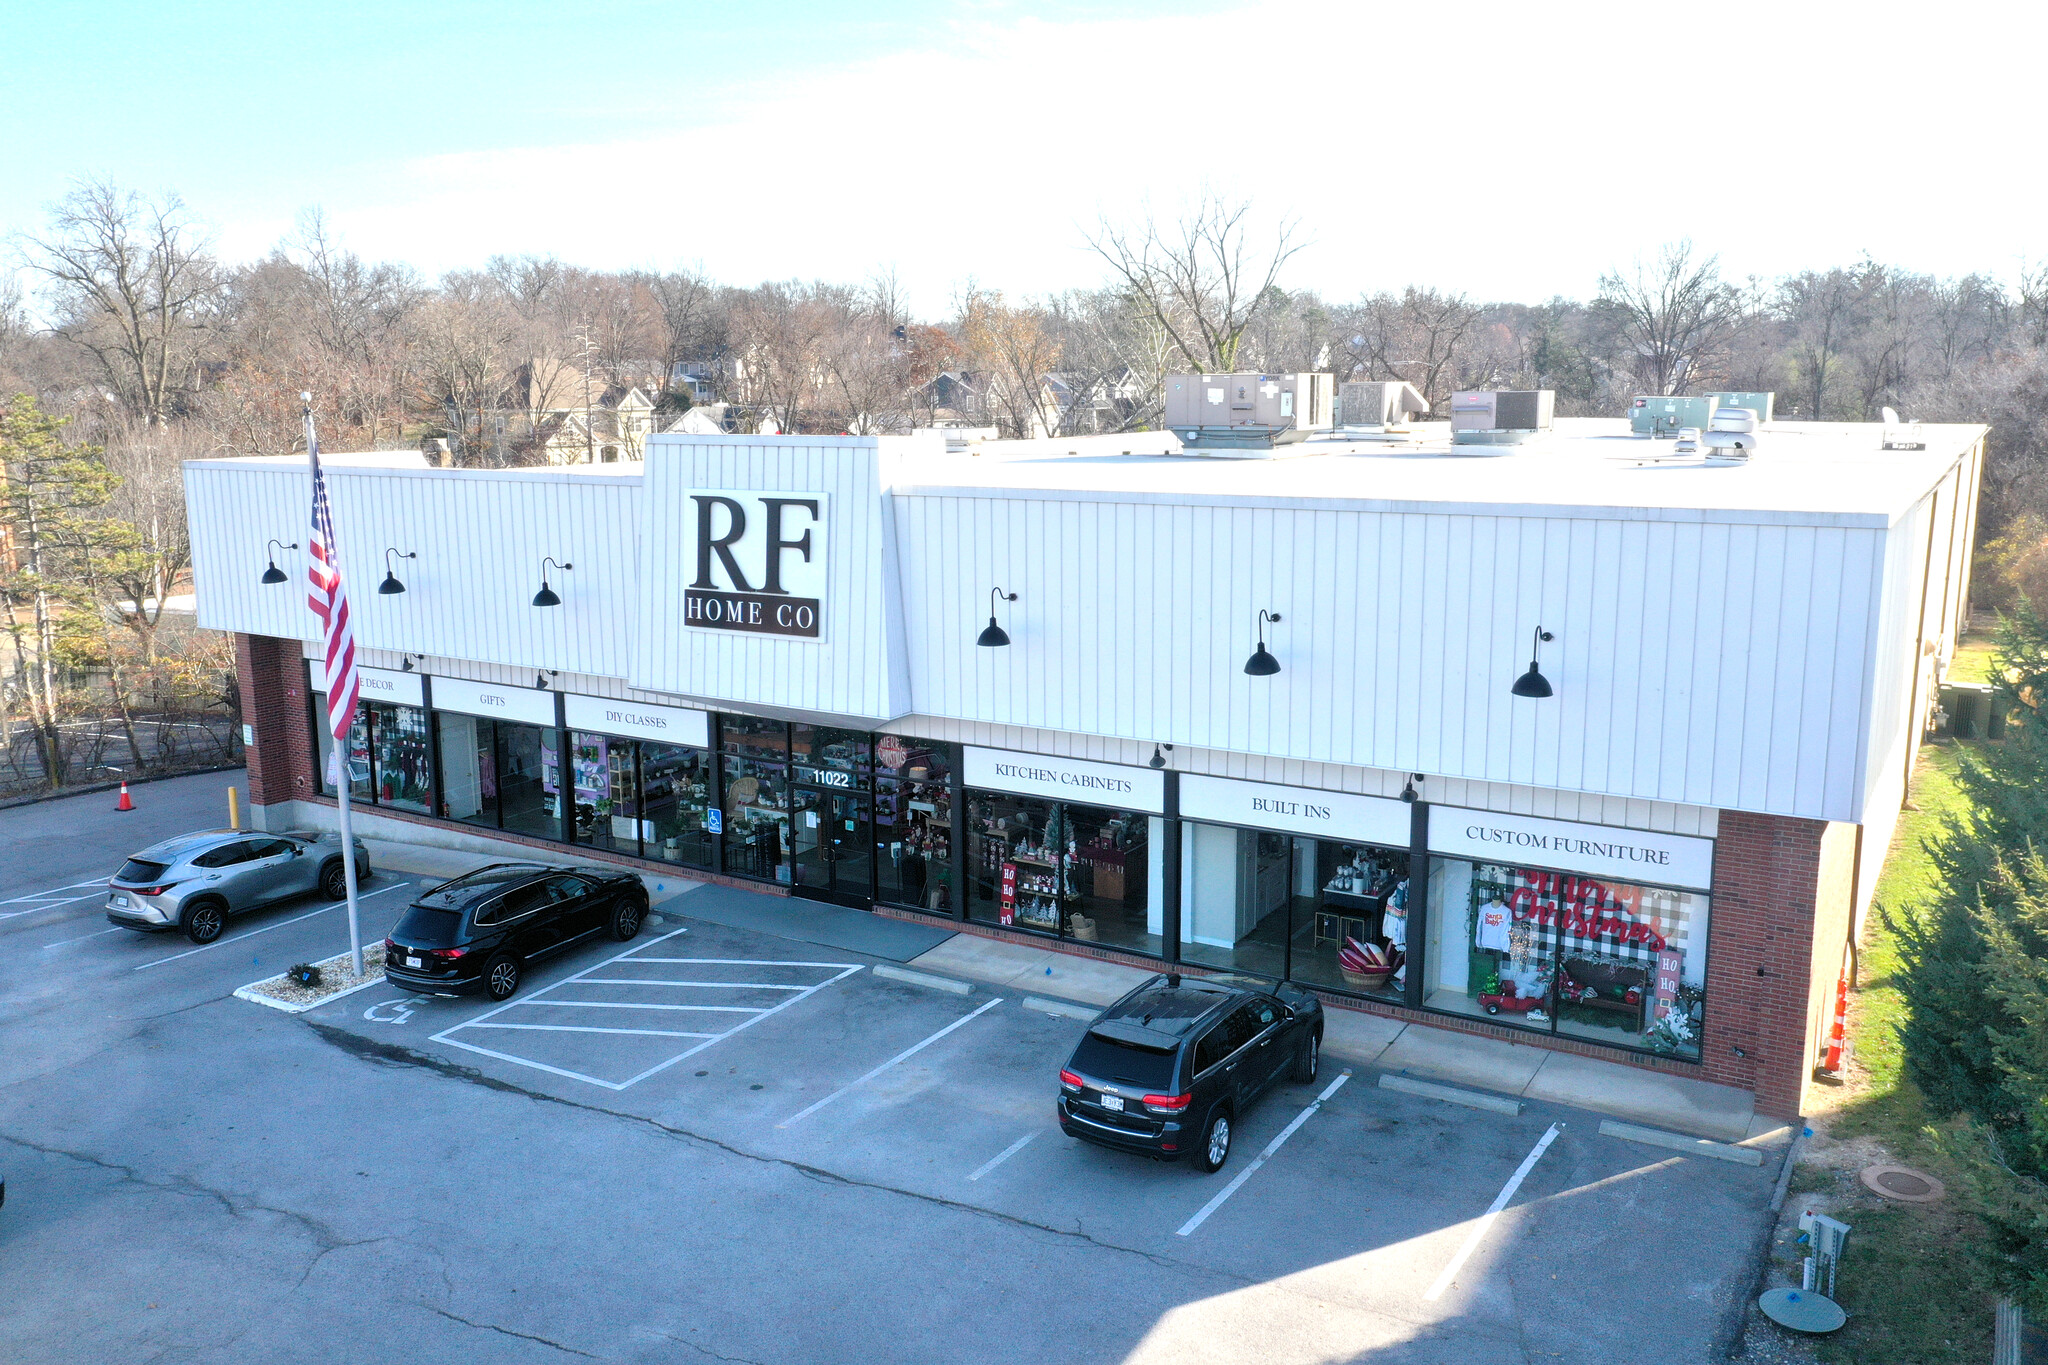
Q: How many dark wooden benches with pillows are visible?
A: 1